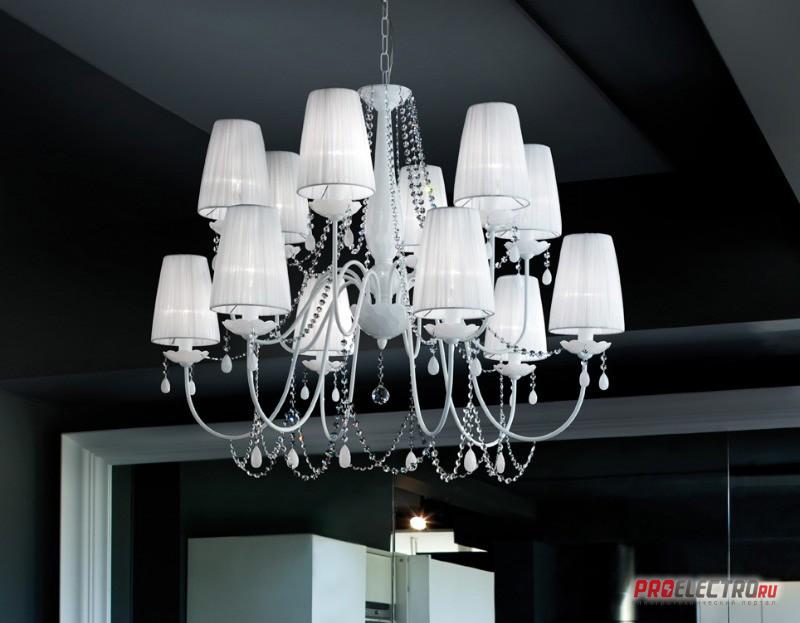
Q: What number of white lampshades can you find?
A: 12